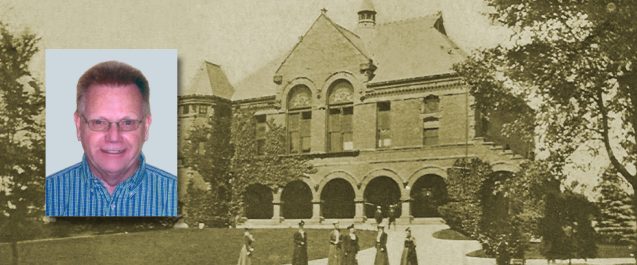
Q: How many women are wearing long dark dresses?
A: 6